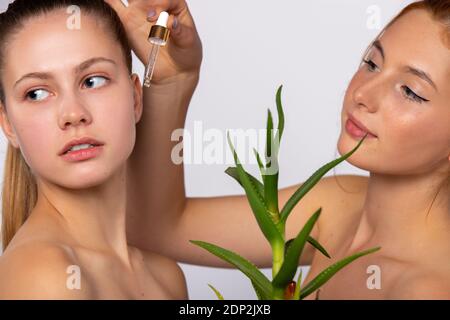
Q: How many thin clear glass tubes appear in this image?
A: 1